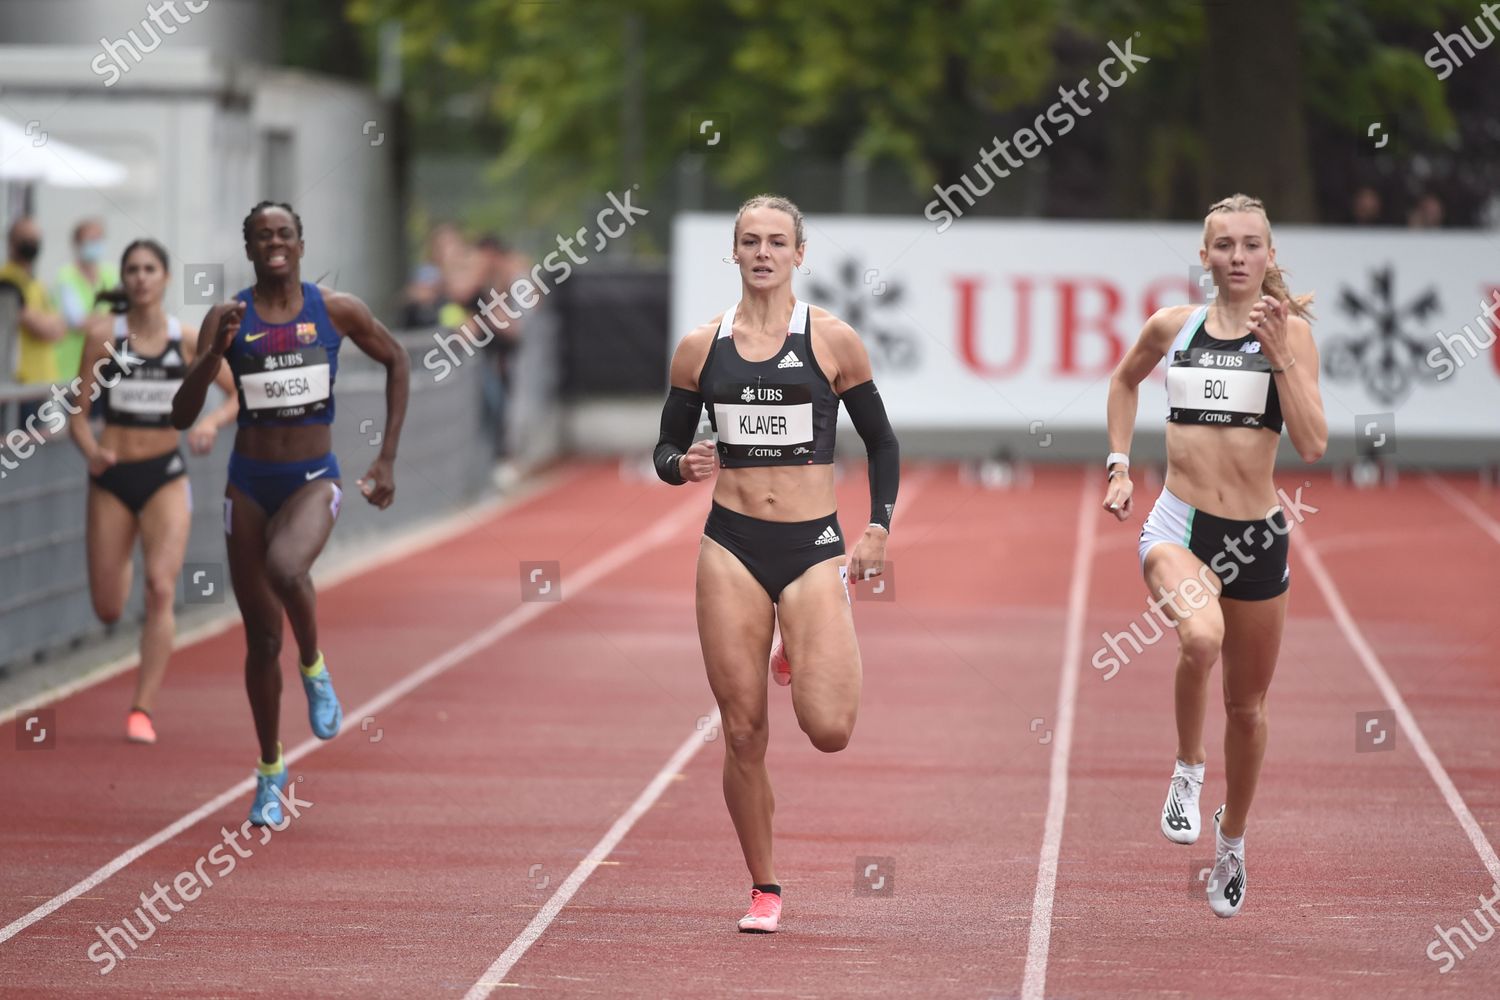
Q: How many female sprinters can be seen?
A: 4